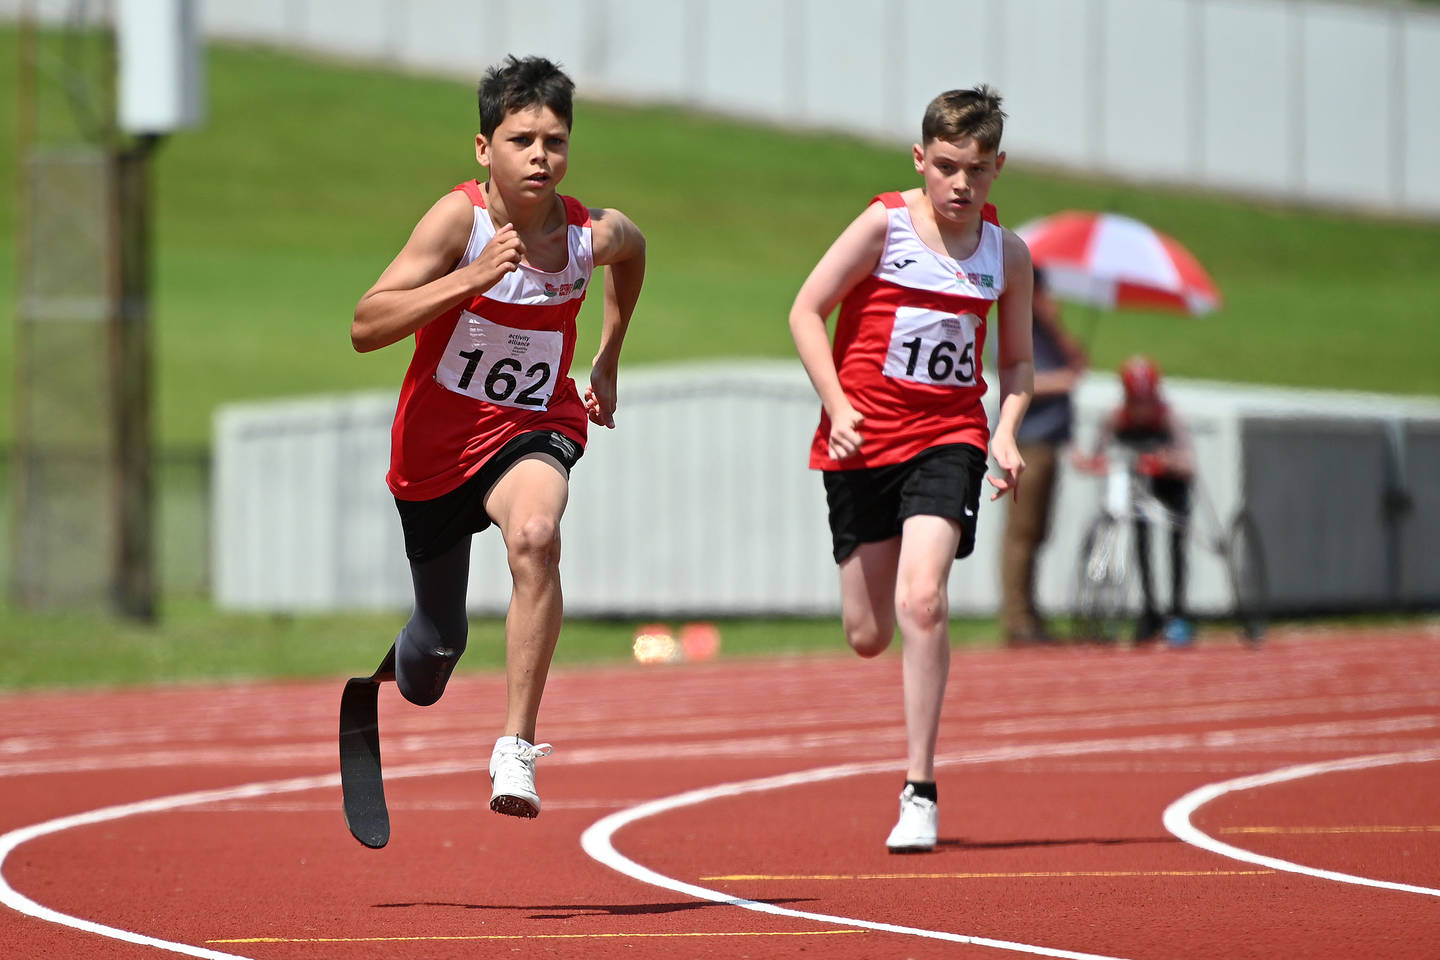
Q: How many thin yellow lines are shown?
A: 3